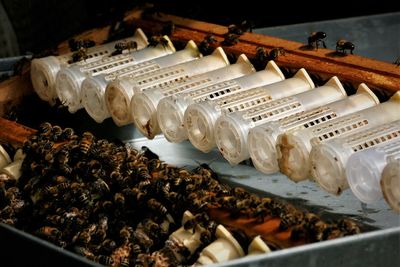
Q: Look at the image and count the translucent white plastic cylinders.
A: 13